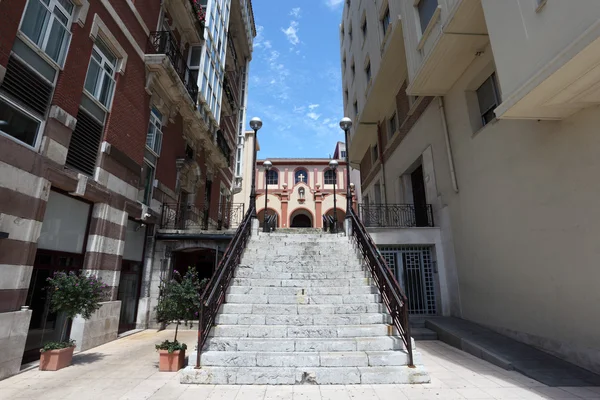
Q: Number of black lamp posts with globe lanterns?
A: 4